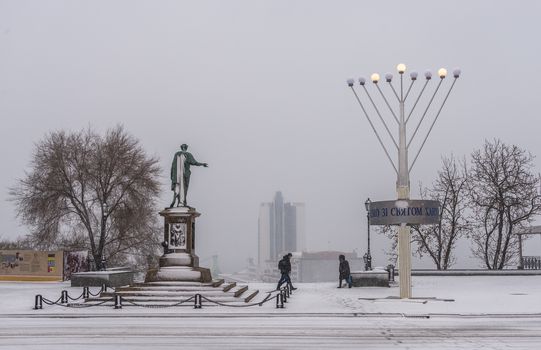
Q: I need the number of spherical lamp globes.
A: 9